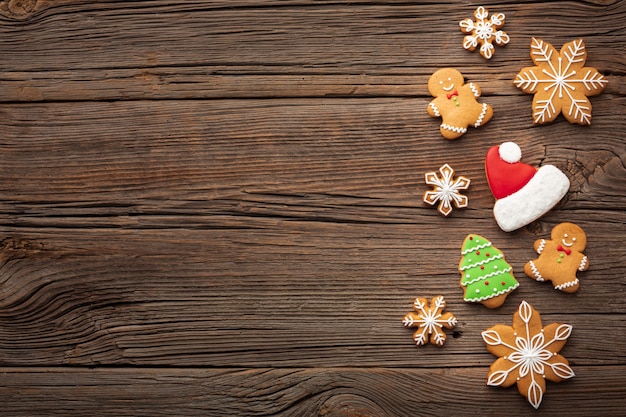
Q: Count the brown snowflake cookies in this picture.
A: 5